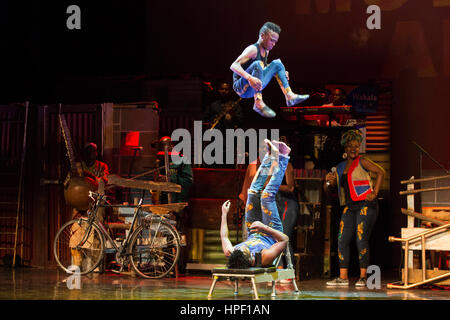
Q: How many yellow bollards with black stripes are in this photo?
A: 0